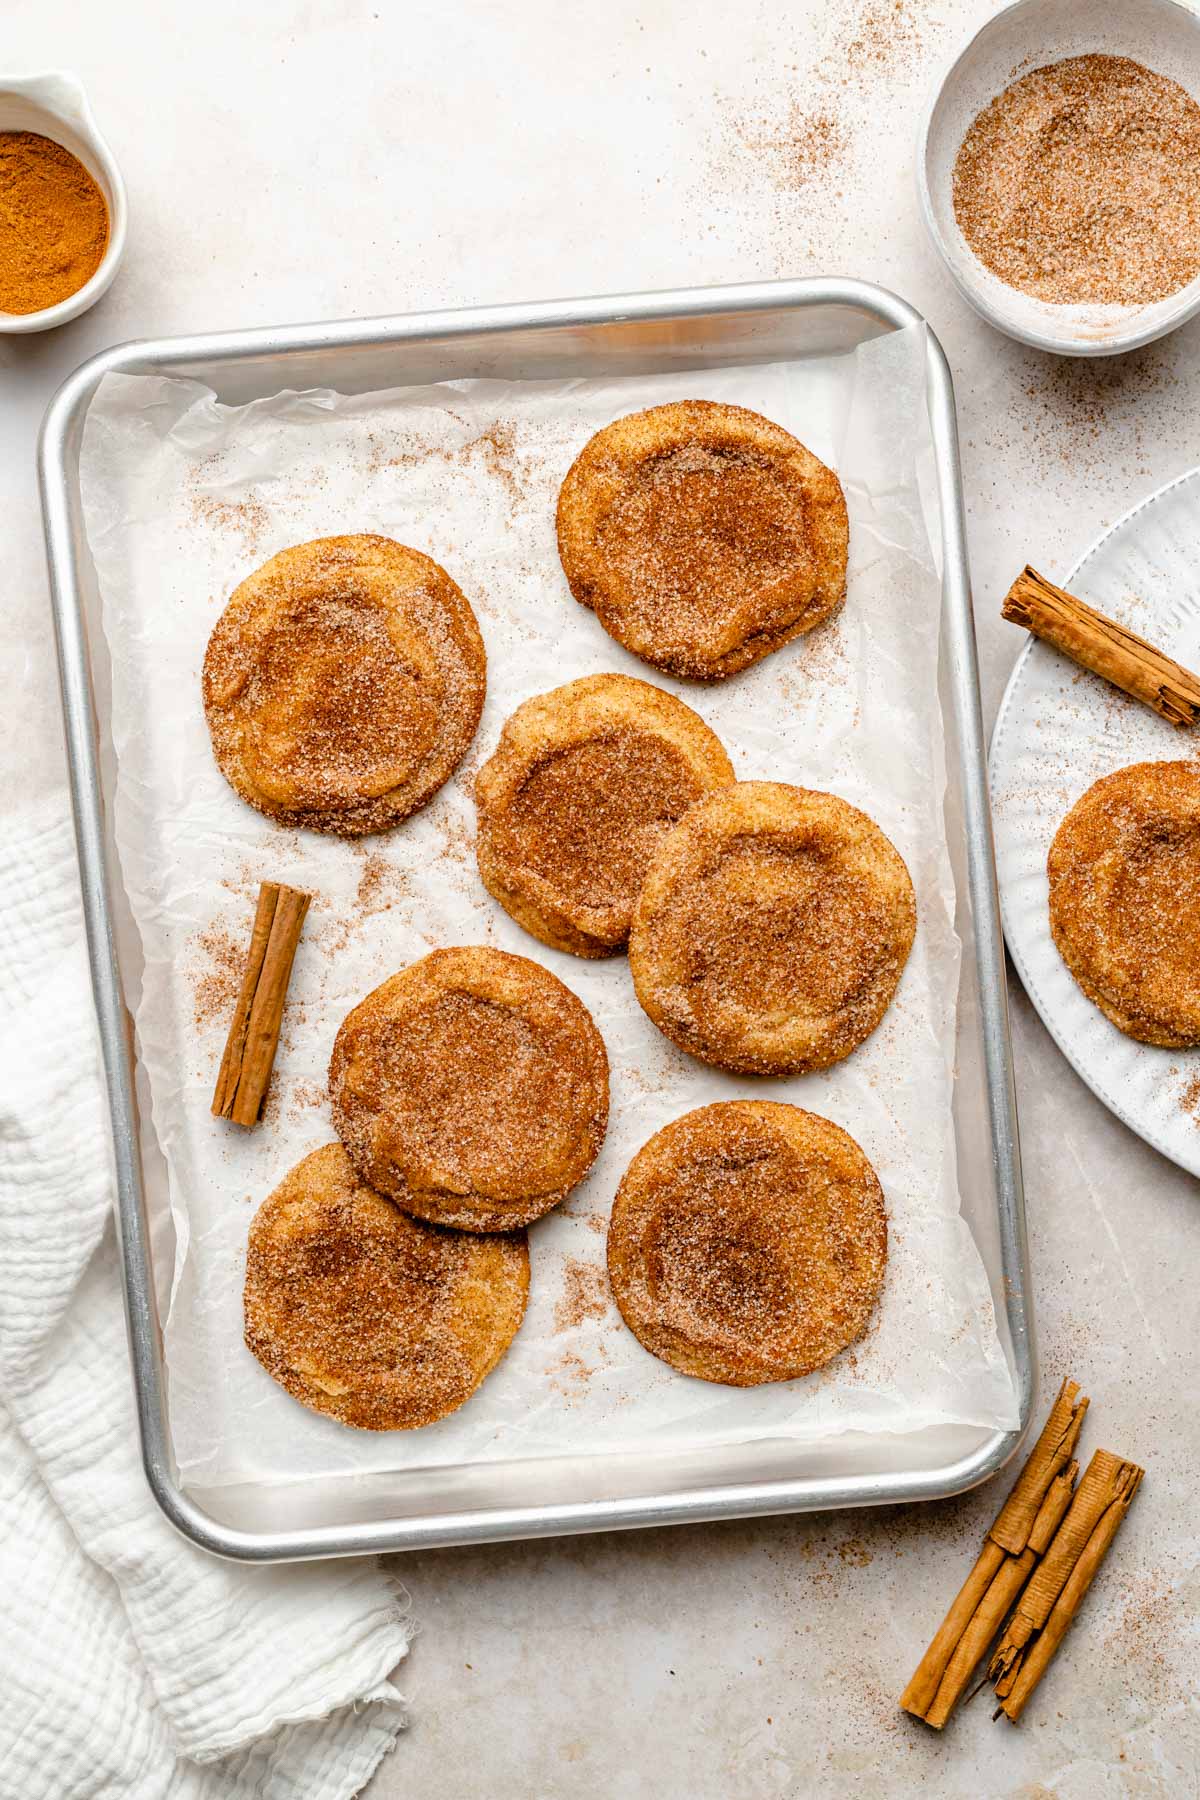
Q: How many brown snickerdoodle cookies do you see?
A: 8